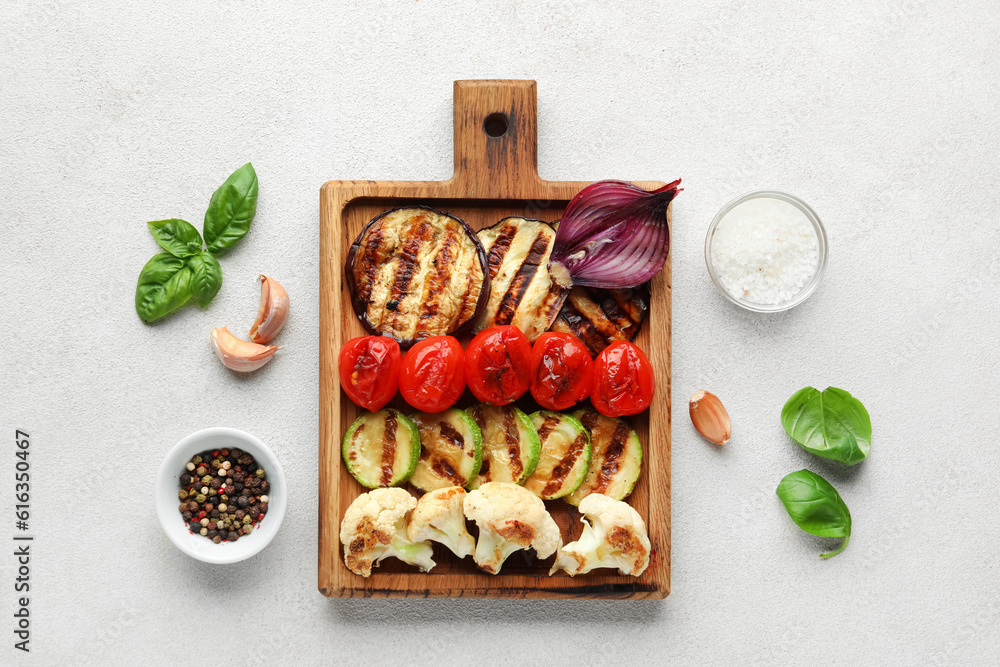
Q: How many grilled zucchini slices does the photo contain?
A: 5